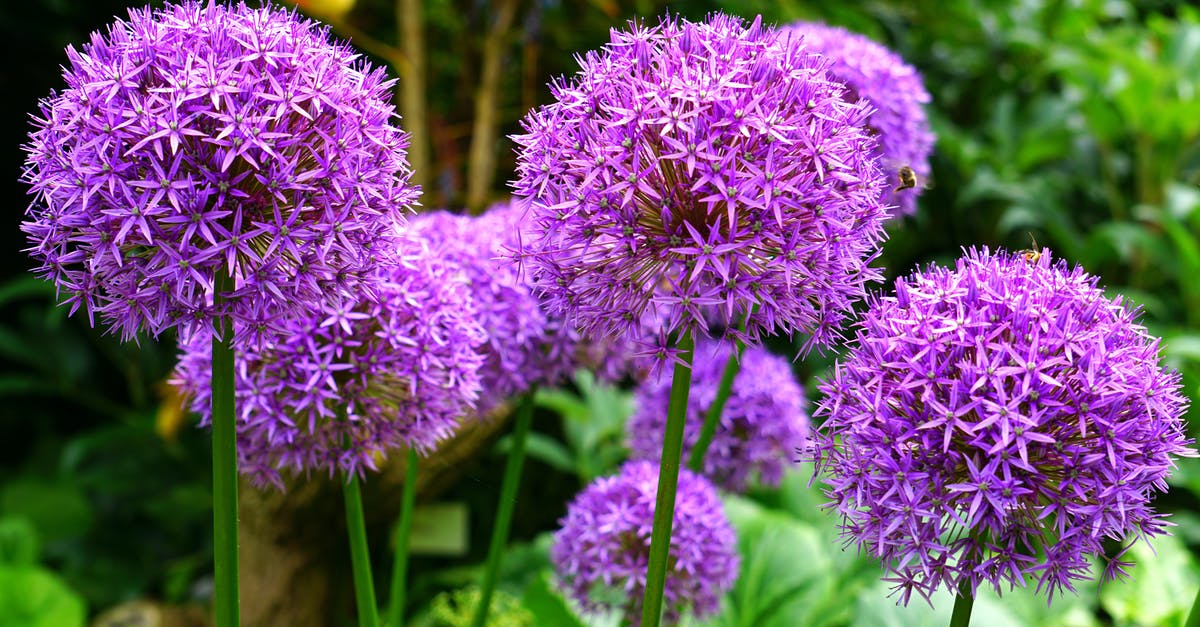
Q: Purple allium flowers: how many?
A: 8